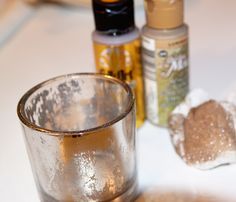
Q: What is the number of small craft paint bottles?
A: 2